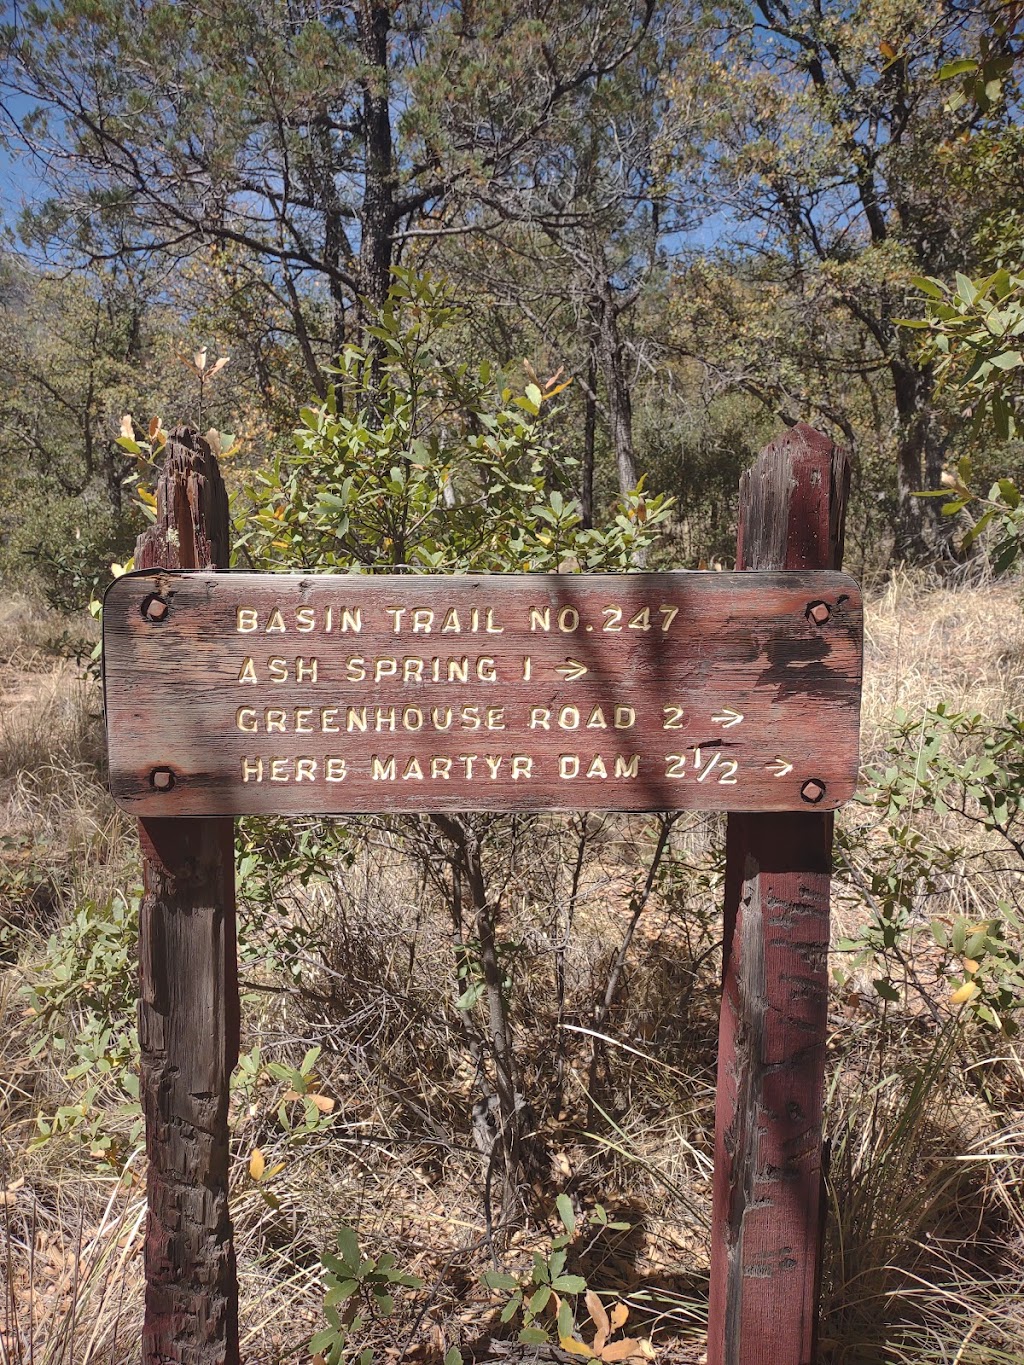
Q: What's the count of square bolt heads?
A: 4